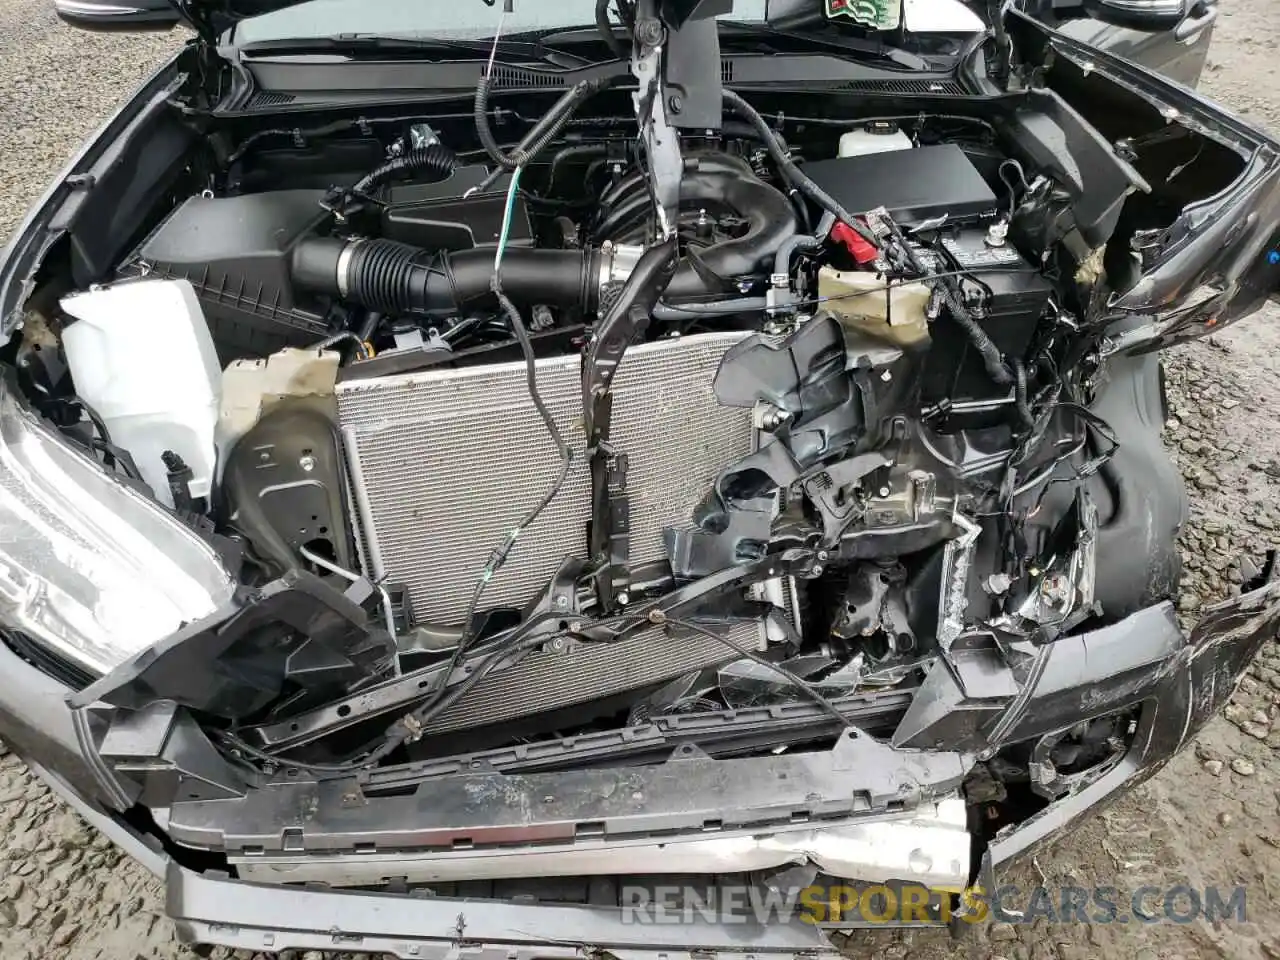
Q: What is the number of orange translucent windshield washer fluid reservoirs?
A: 0